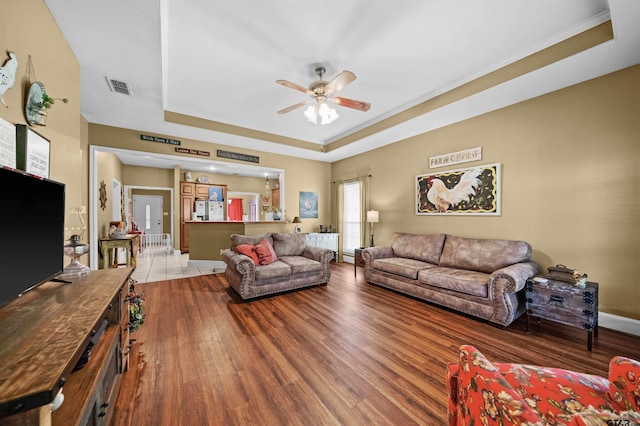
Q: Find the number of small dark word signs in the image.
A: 3